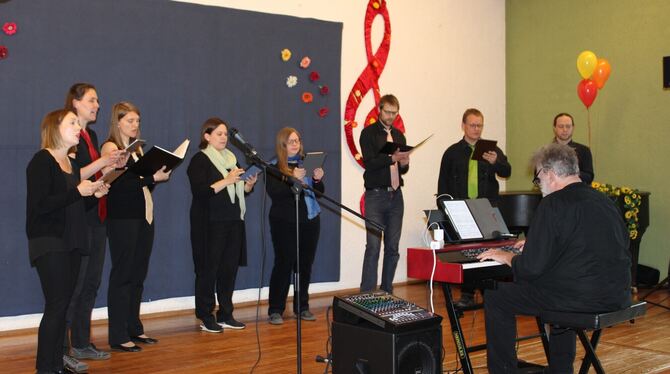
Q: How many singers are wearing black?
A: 8